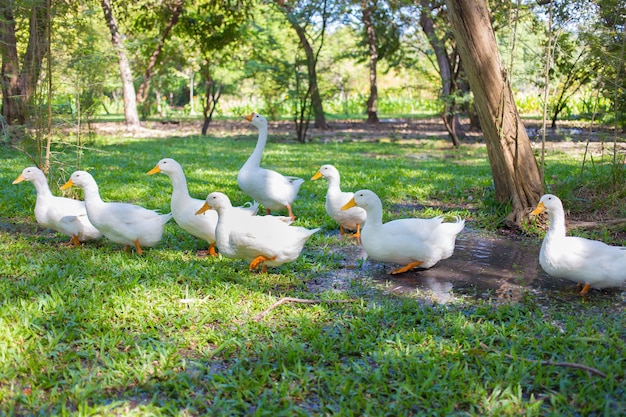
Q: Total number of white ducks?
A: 8